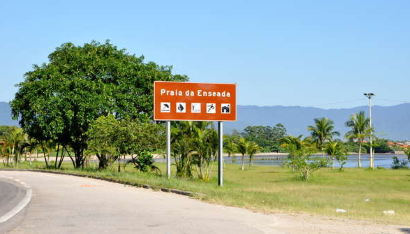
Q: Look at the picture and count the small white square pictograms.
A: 5